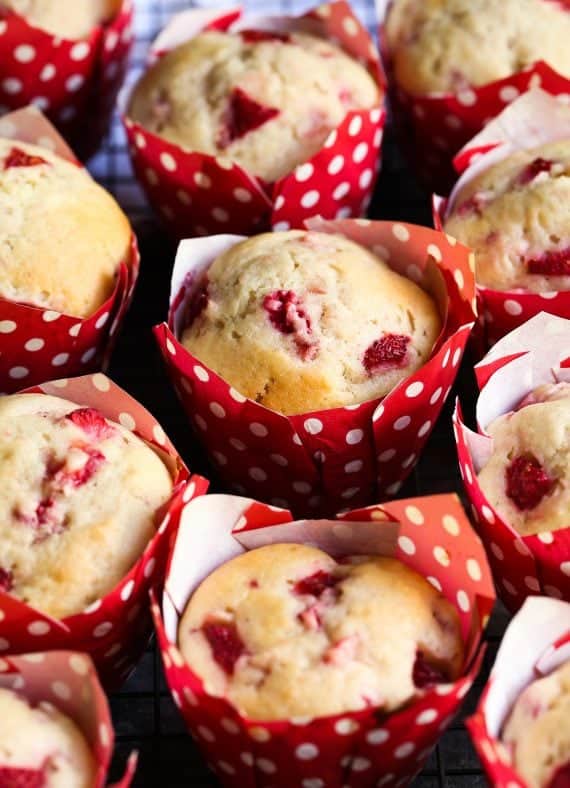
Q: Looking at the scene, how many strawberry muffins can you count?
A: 11